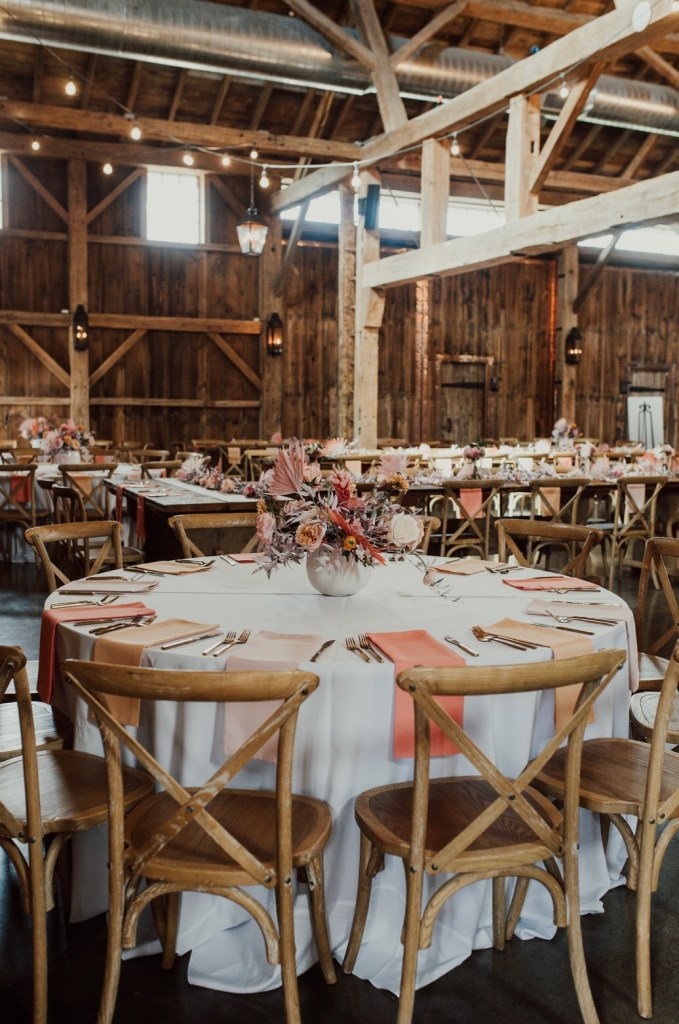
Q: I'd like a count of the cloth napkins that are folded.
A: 11